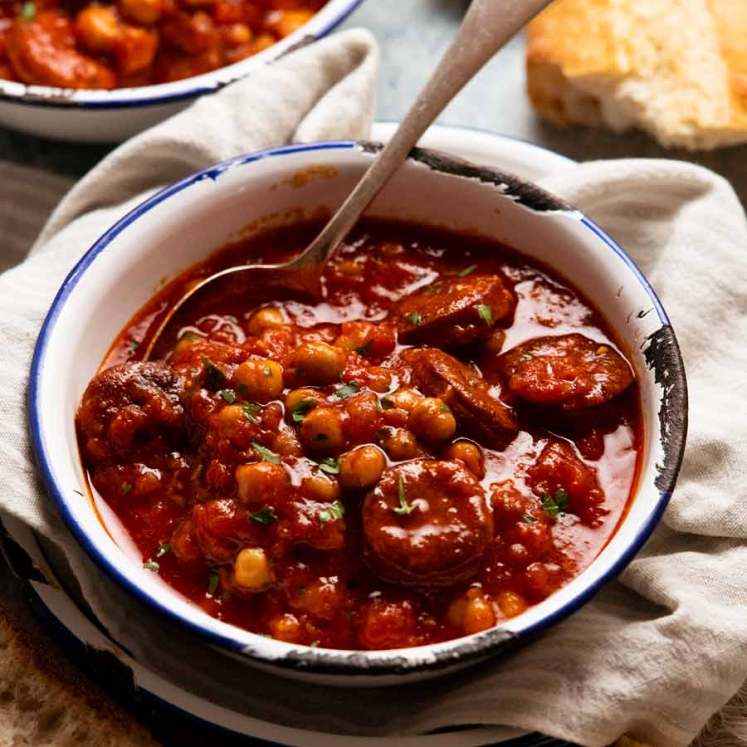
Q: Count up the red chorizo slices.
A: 5